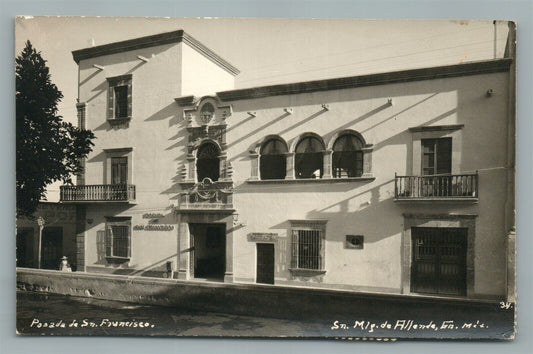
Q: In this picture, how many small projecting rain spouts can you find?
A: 7